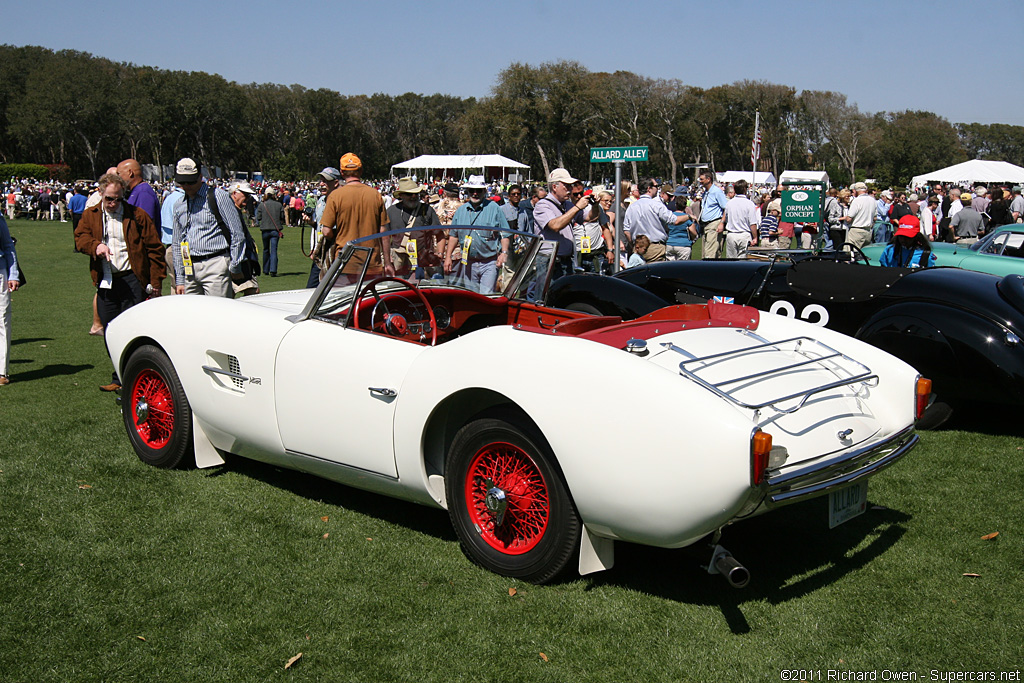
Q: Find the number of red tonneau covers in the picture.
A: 1